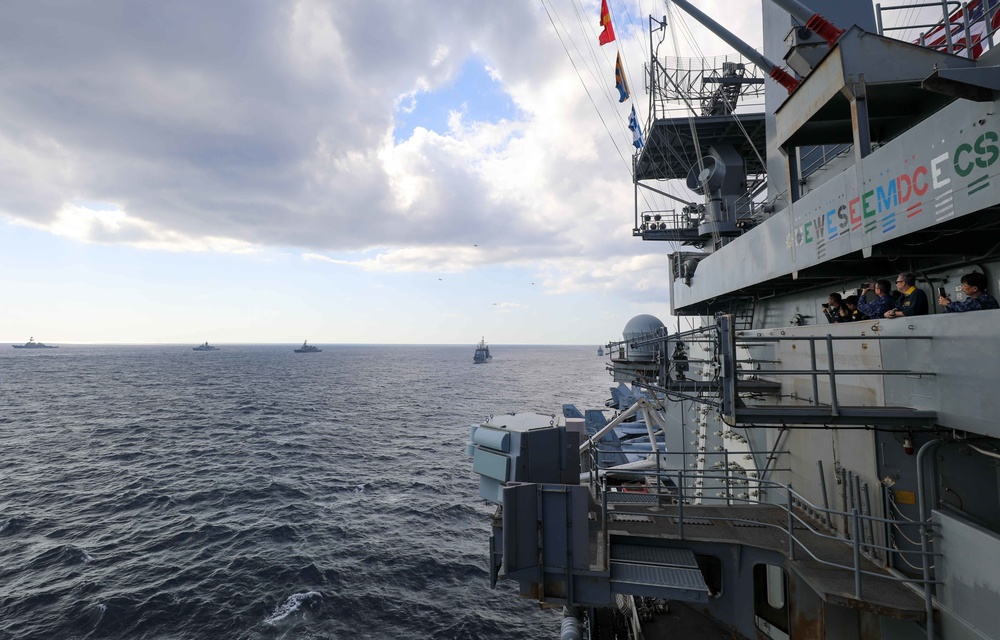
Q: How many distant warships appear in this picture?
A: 5